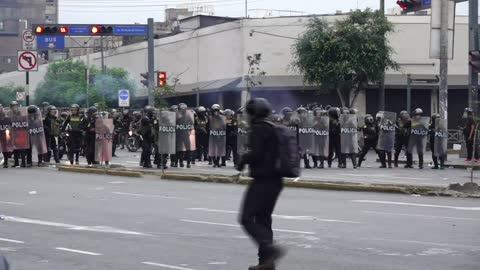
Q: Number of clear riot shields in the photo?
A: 15